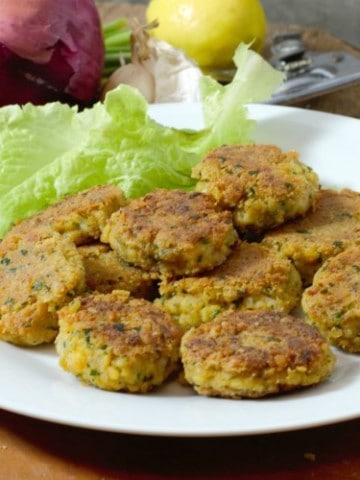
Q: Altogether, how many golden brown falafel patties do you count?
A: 10